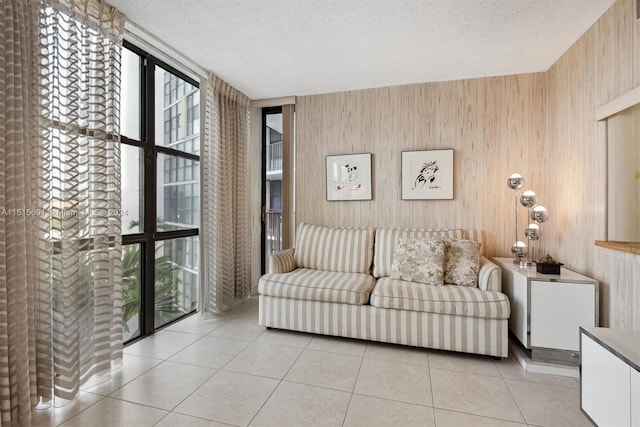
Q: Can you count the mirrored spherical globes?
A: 5